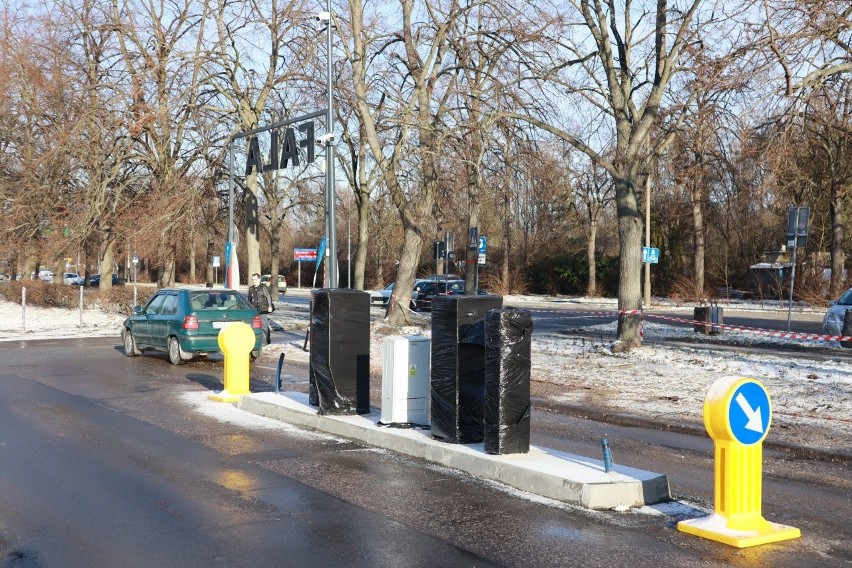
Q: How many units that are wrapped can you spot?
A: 3